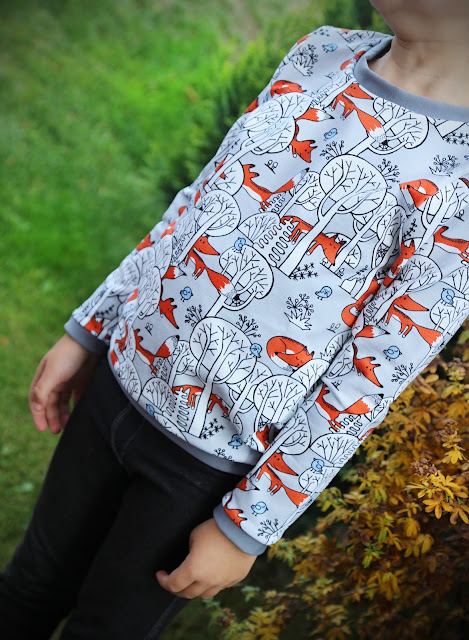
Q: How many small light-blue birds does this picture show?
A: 12